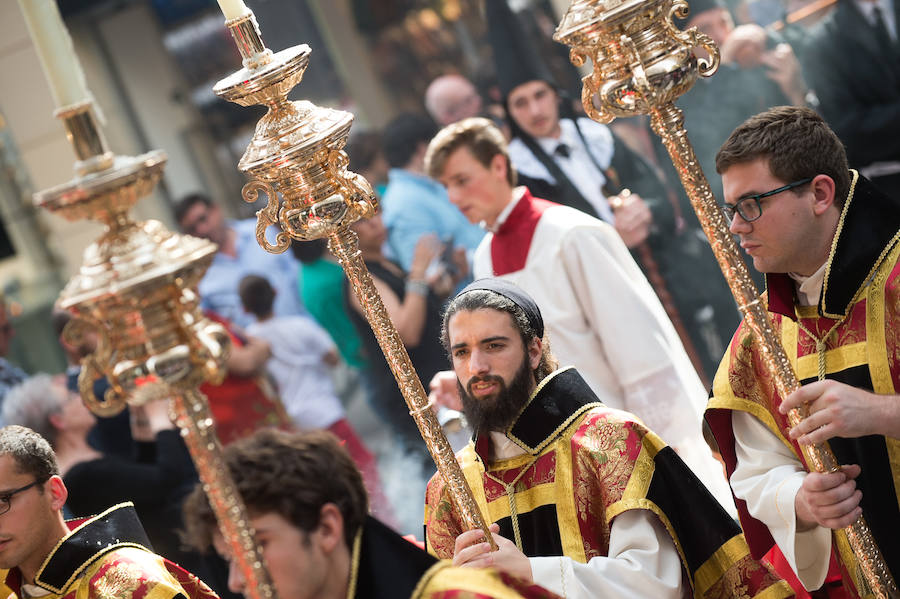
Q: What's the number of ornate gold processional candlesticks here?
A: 3